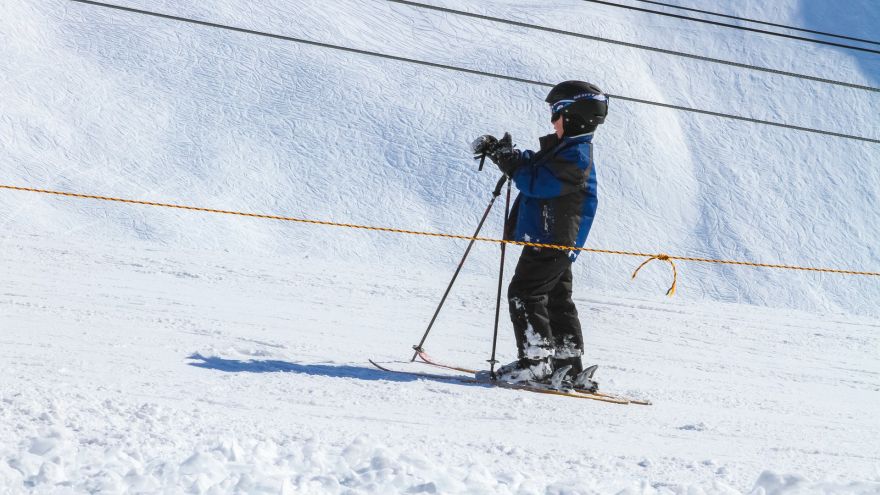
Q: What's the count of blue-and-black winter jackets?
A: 1